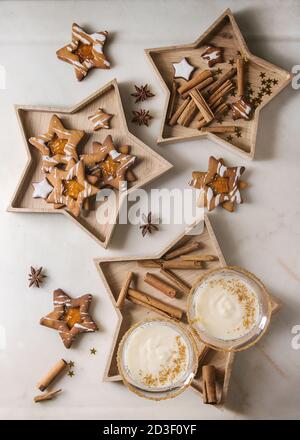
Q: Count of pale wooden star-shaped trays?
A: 3